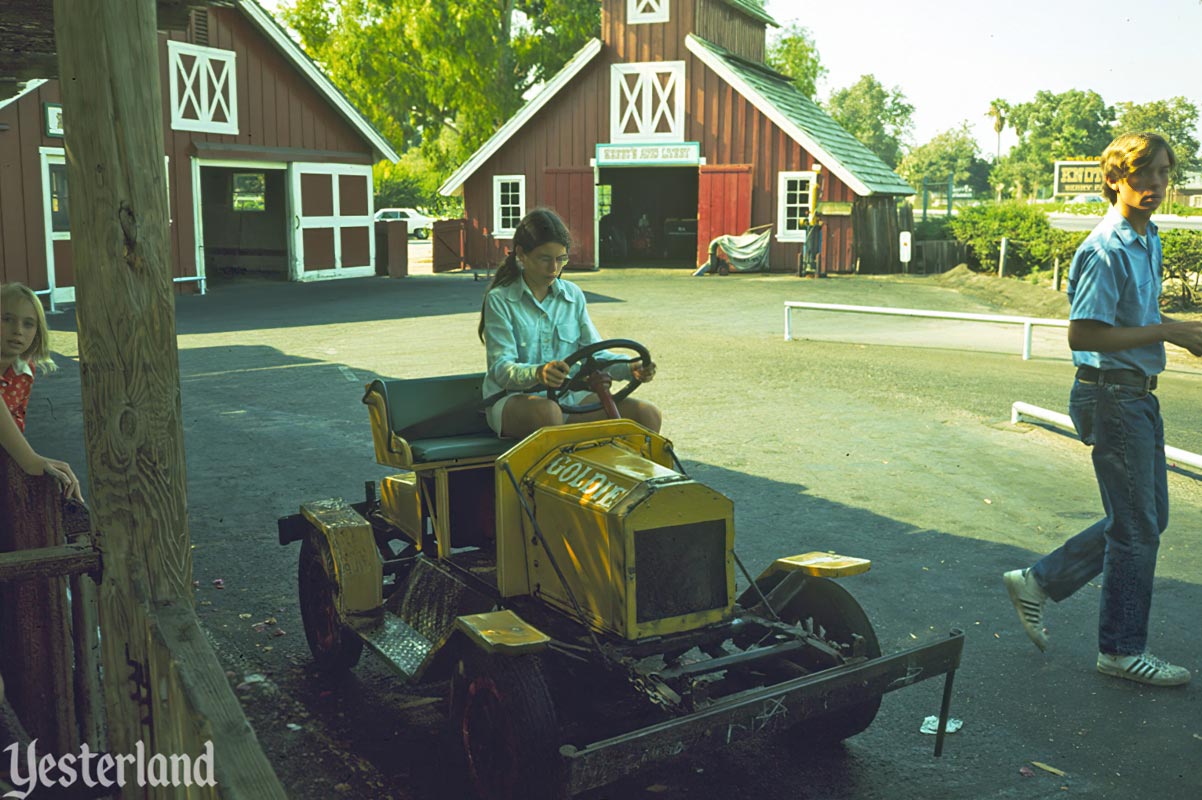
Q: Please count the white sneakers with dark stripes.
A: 2